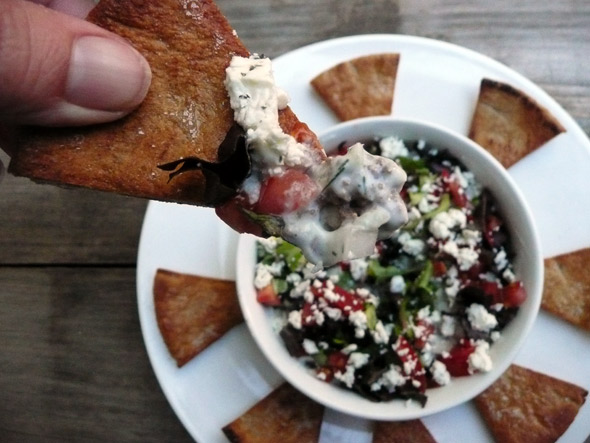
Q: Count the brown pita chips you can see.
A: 8